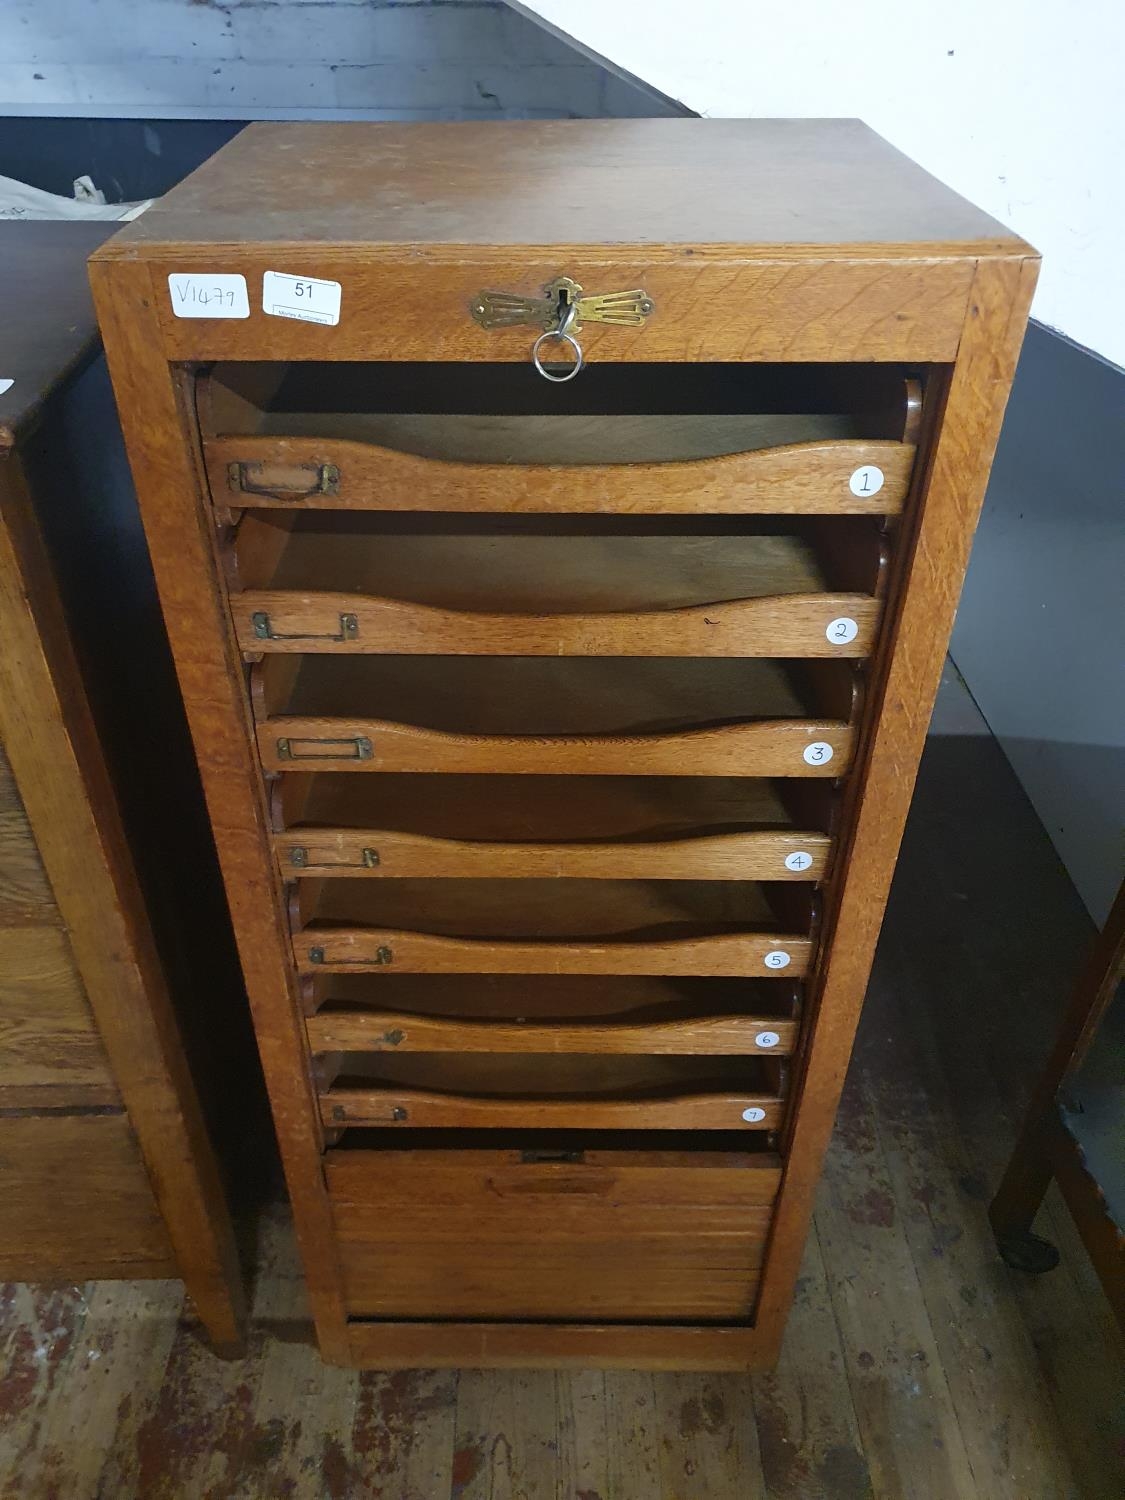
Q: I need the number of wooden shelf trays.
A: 7